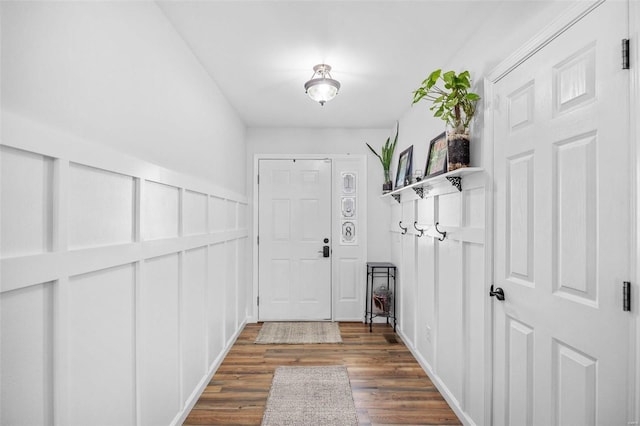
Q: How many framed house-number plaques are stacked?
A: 3